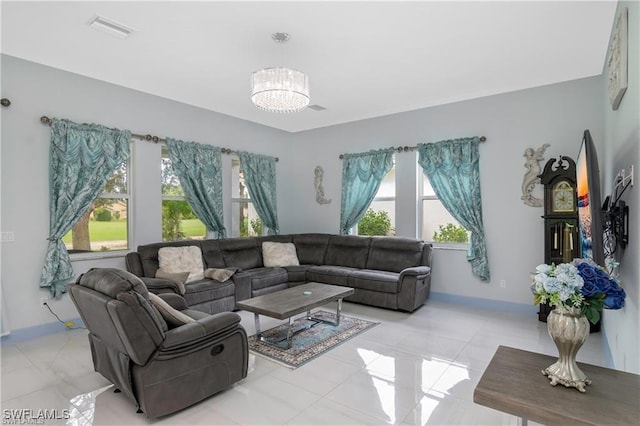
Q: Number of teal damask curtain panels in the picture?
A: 5